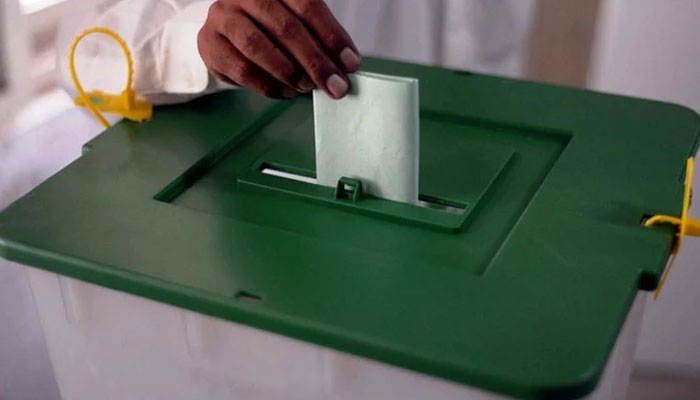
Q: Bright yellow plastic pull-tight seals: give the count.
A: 2